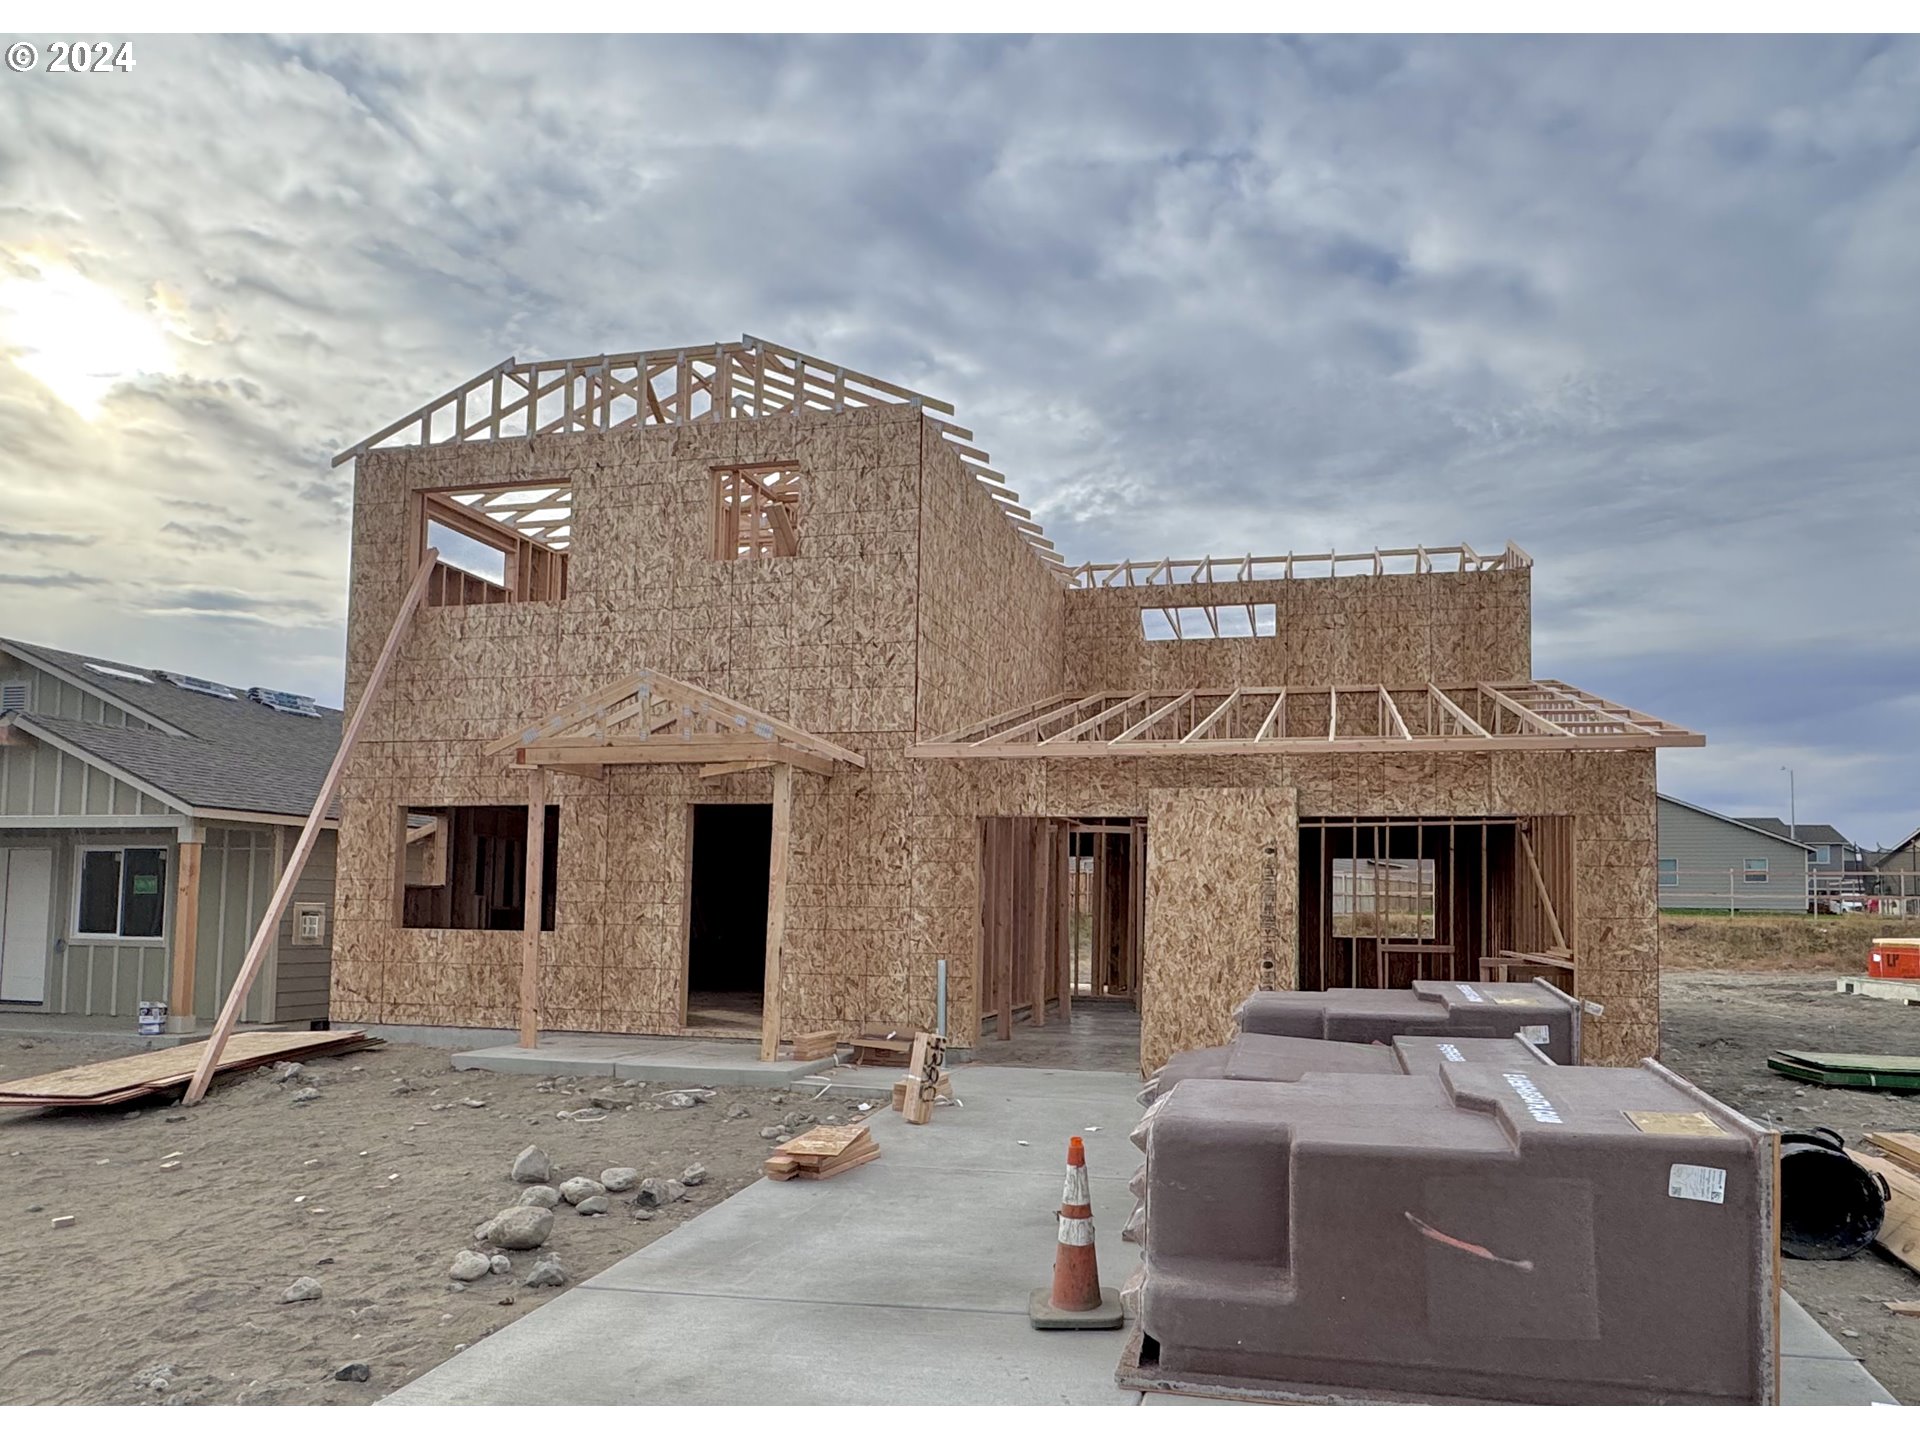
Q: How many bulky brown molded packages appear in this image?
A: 3